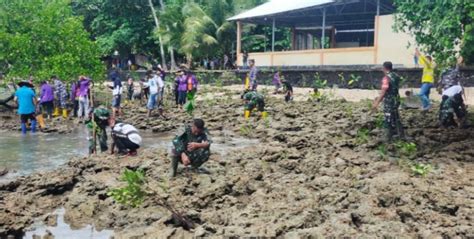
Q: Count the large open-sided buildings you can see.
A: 1